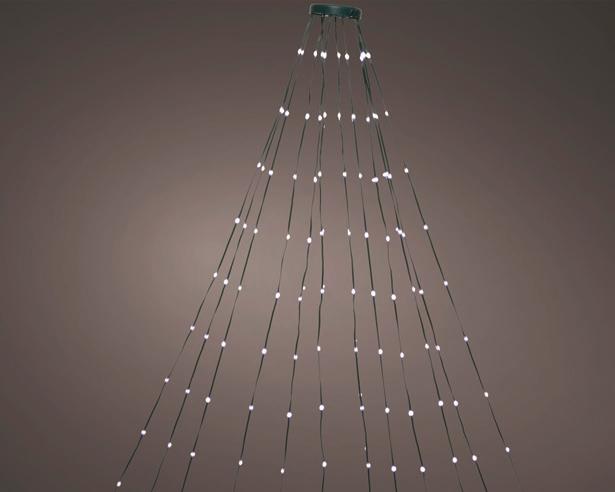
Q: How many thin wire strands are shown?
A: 12